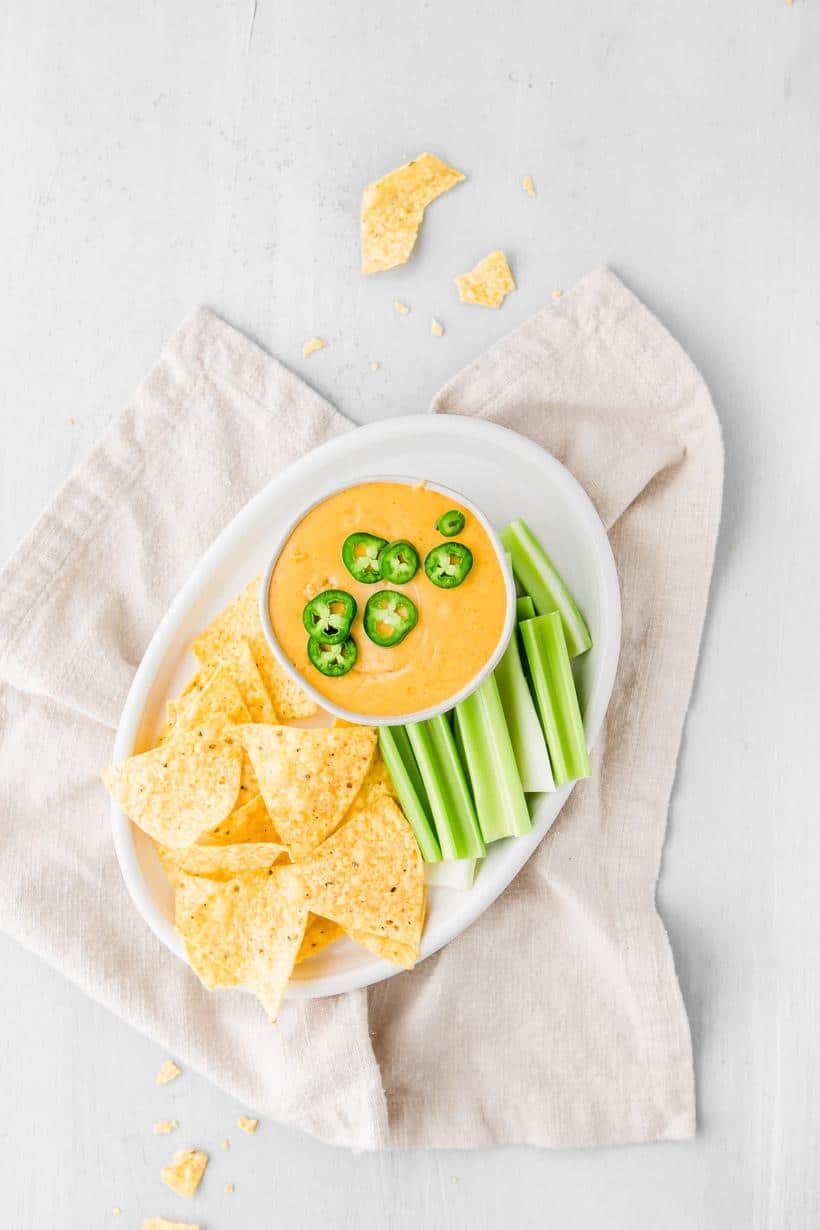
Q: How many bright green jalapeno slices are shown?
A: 7